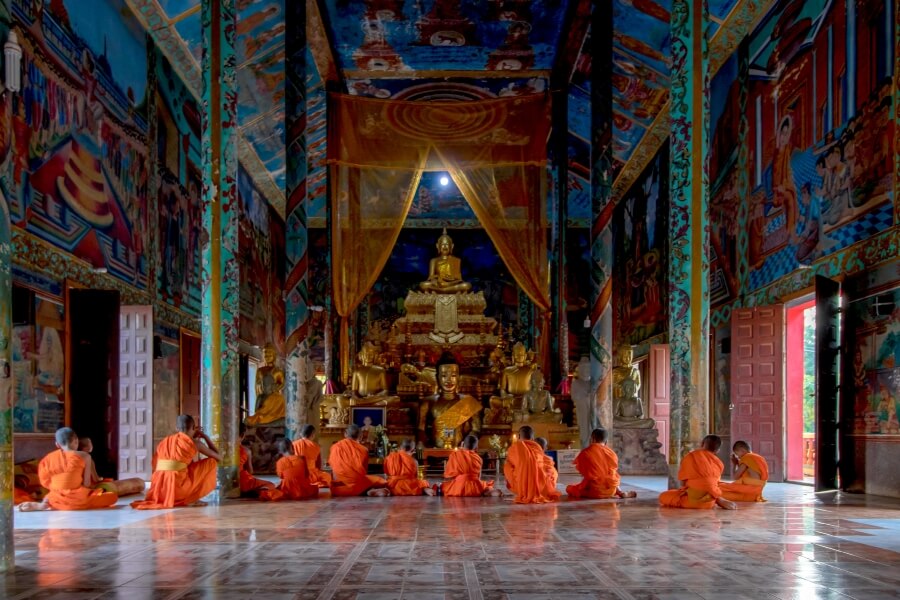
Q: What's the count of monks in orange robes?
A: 14